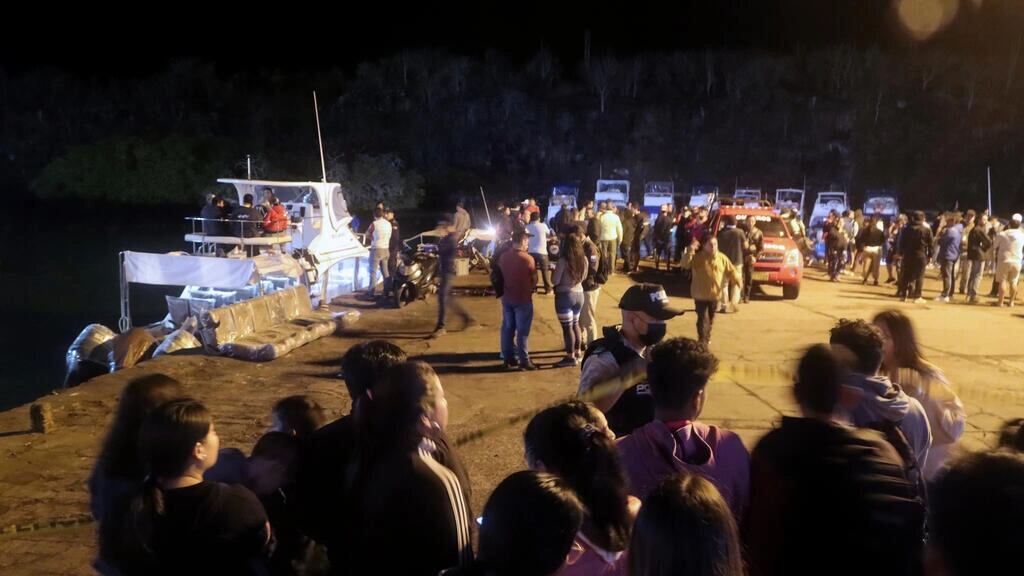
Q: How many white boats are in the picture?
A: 9